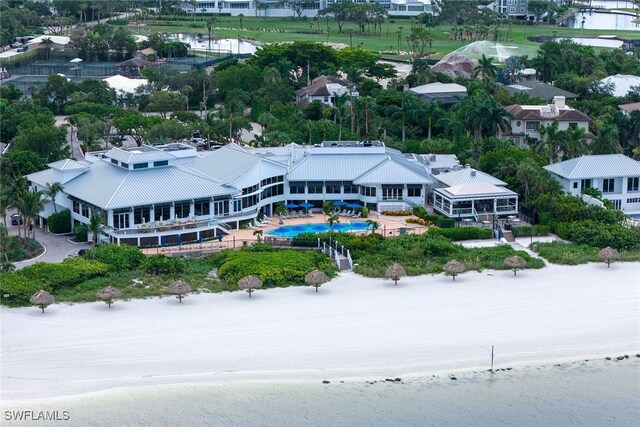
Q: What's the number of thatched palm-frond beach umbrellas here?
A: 9